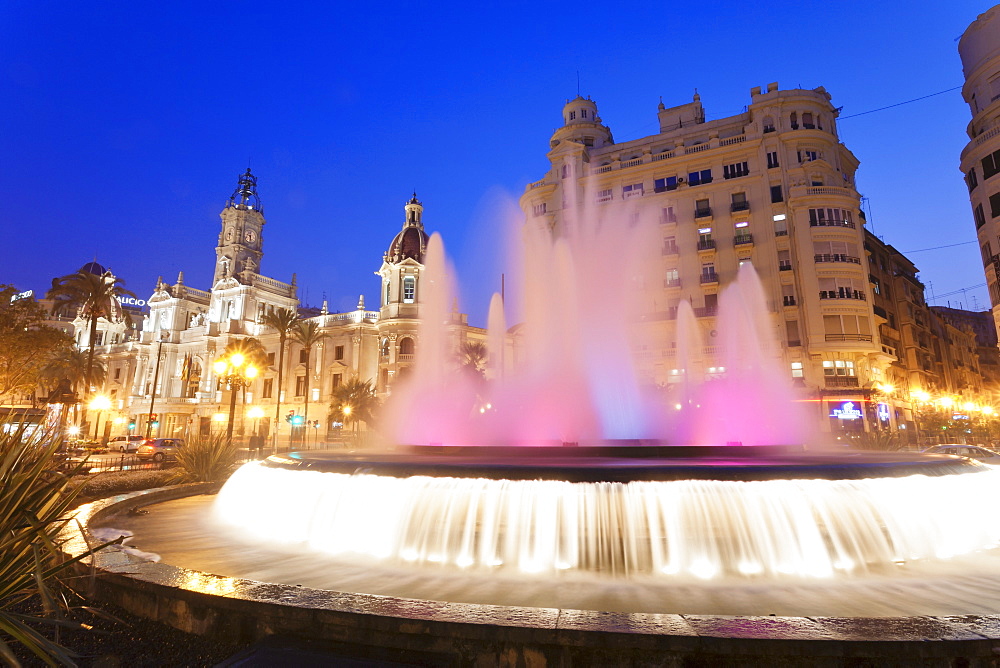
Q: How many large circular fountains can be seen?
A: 1